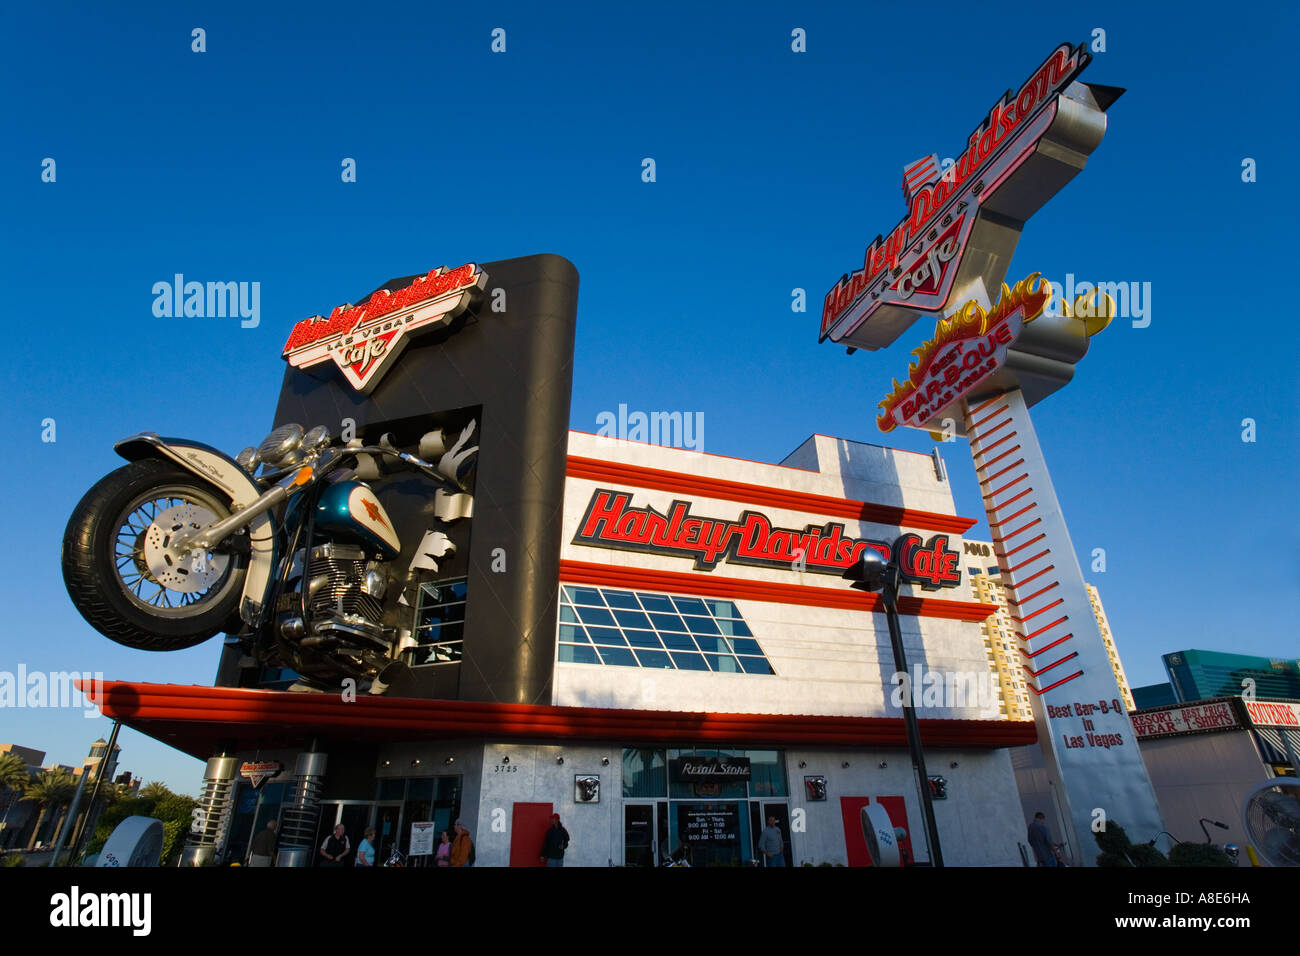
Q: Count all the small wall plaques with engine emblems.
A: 3